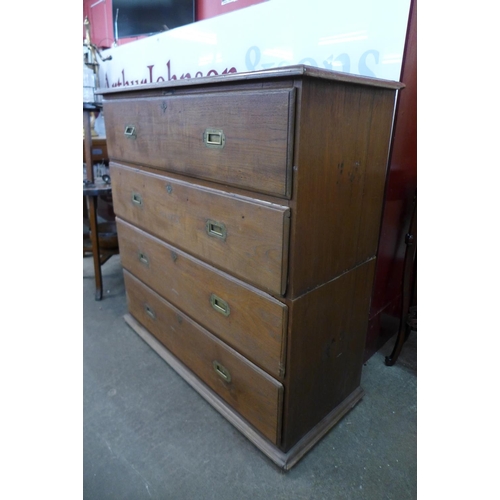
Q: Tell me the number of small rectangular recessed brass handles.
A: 8